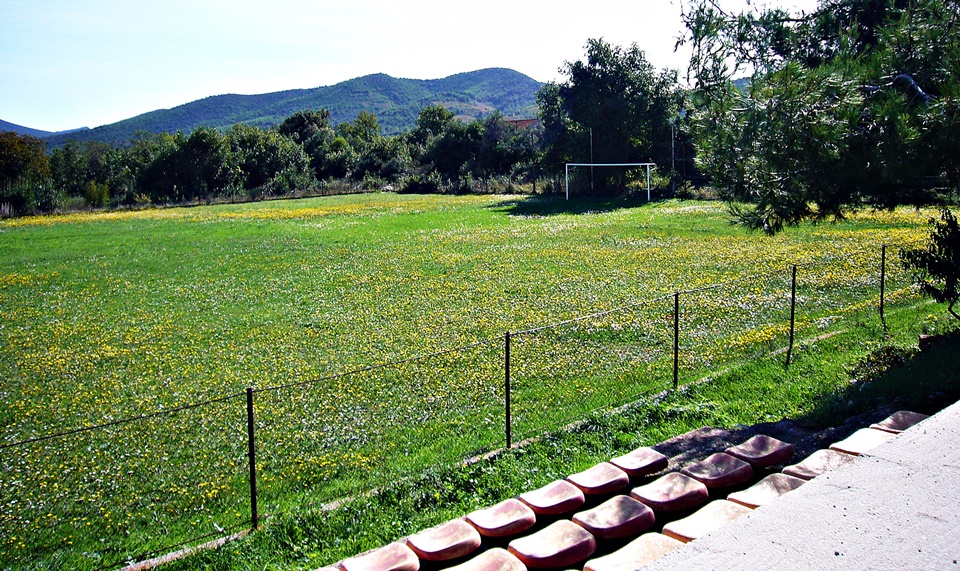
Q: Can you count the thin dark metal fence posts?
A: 5